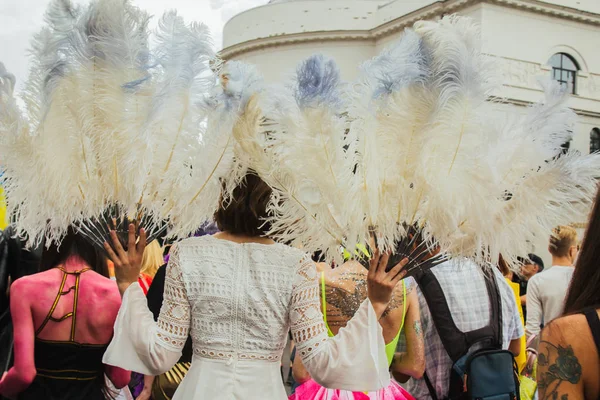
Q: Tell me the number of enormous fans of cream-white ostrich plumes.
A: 2